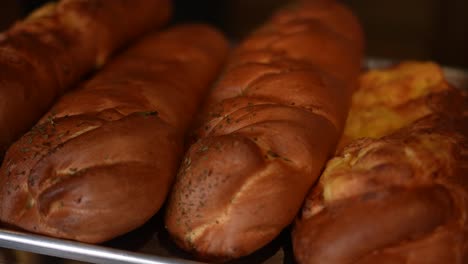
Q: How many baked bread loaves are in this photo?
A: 4